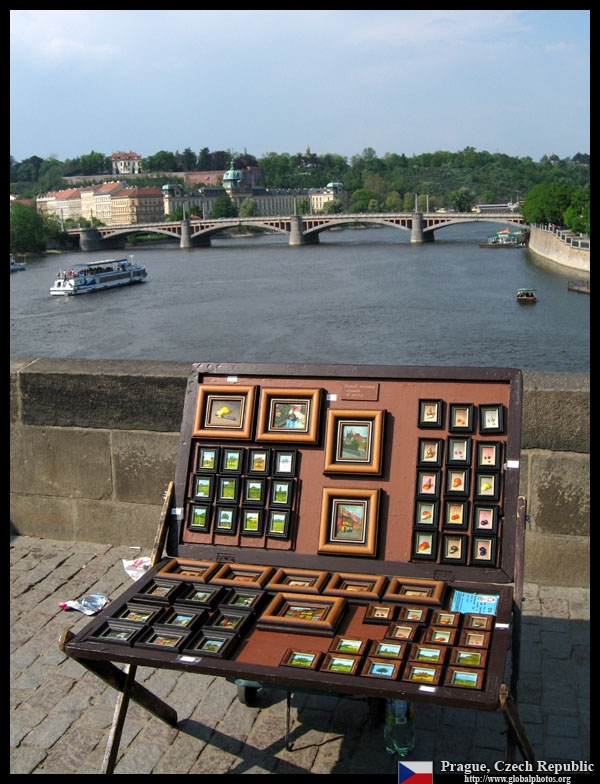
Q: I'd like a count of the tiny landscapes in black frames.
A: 12